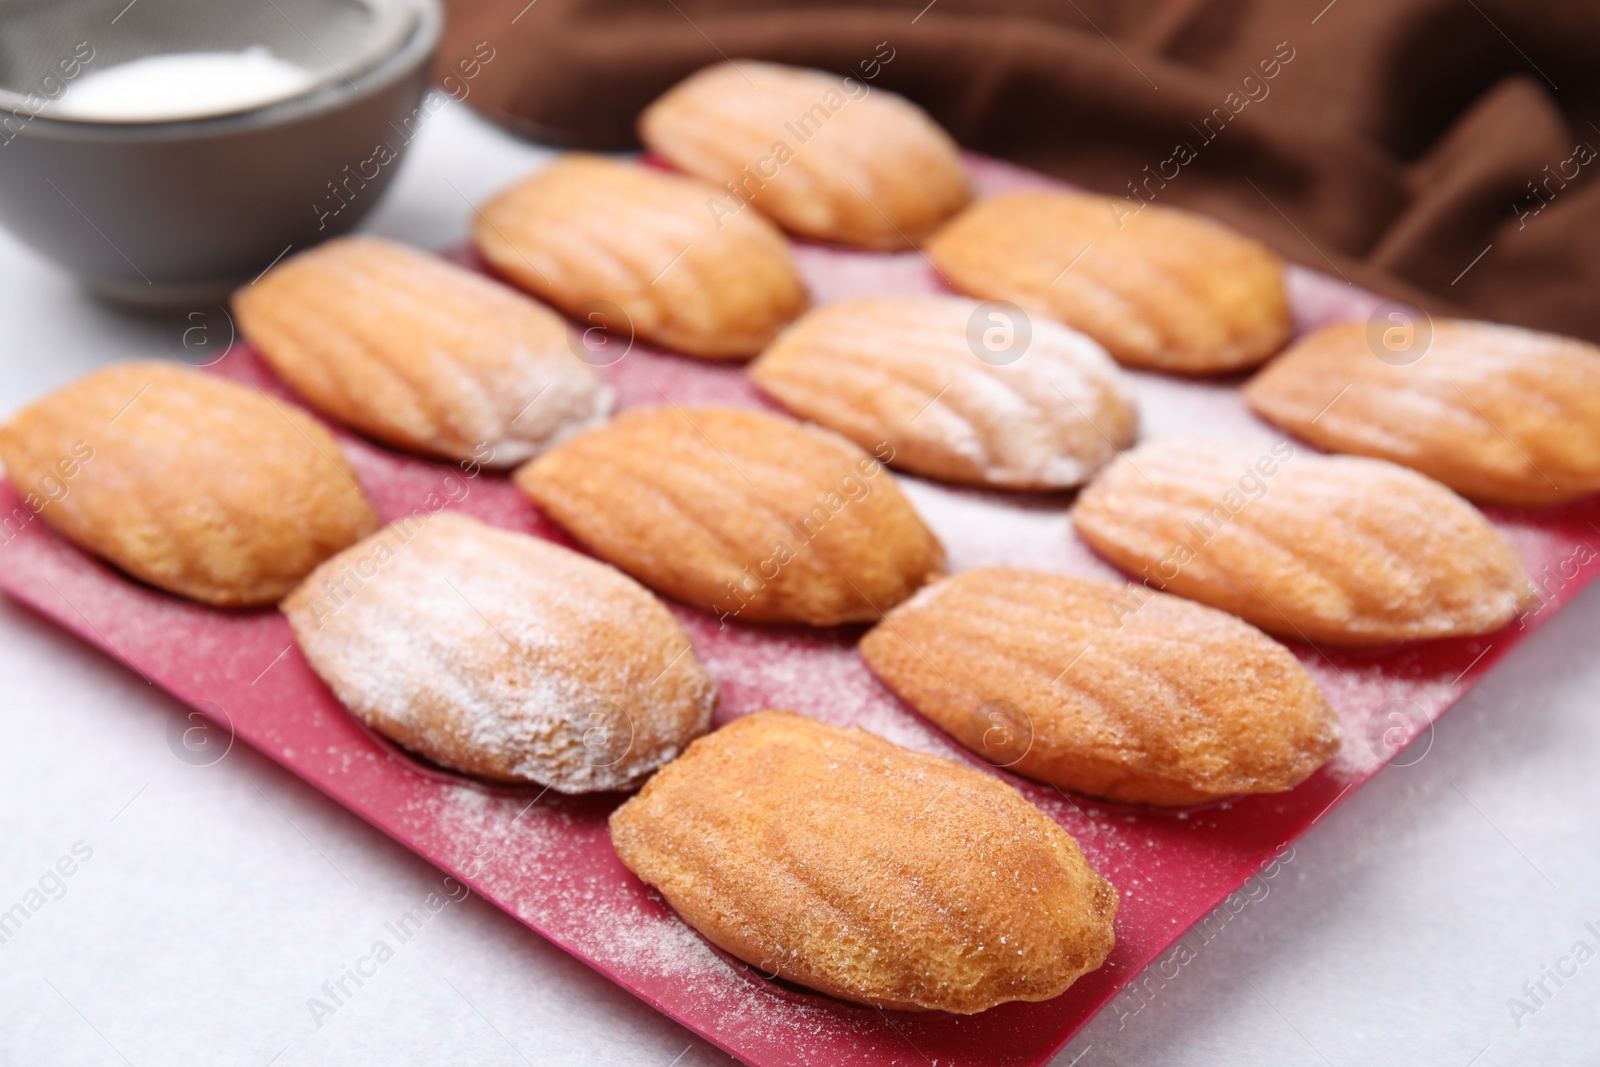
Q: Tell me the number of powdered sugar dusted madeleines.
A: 12